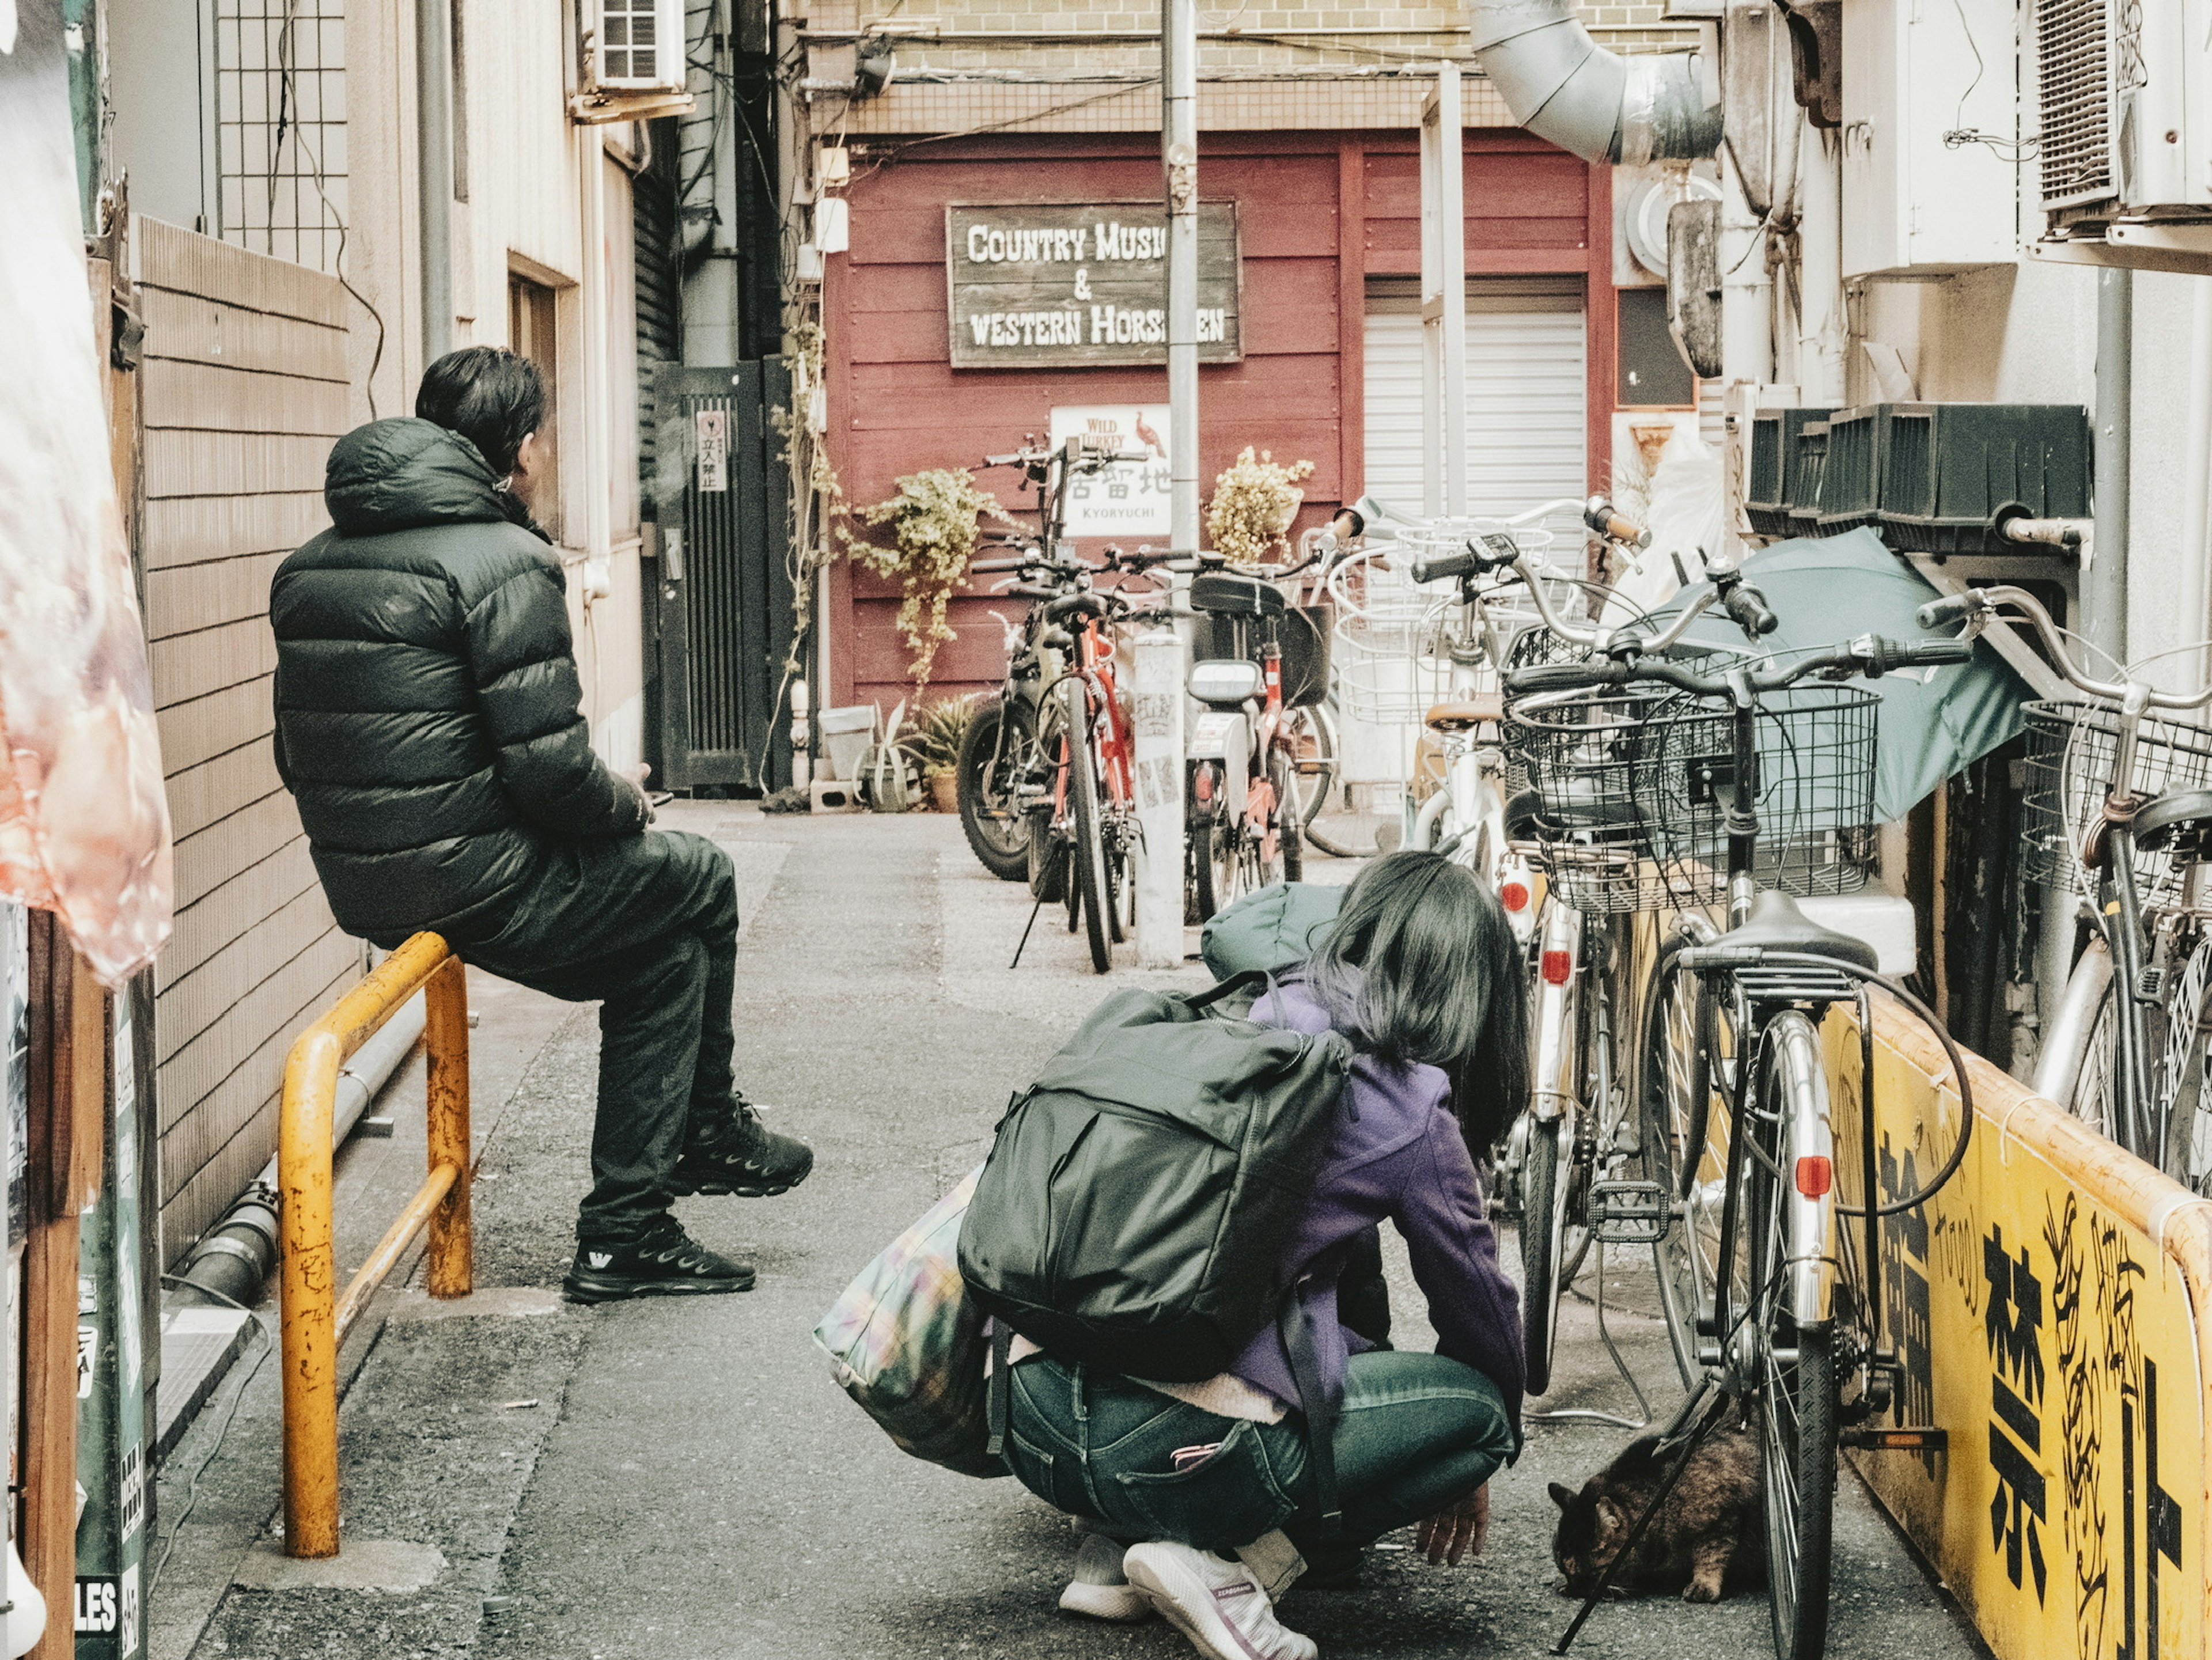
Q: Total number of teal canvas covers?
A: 1